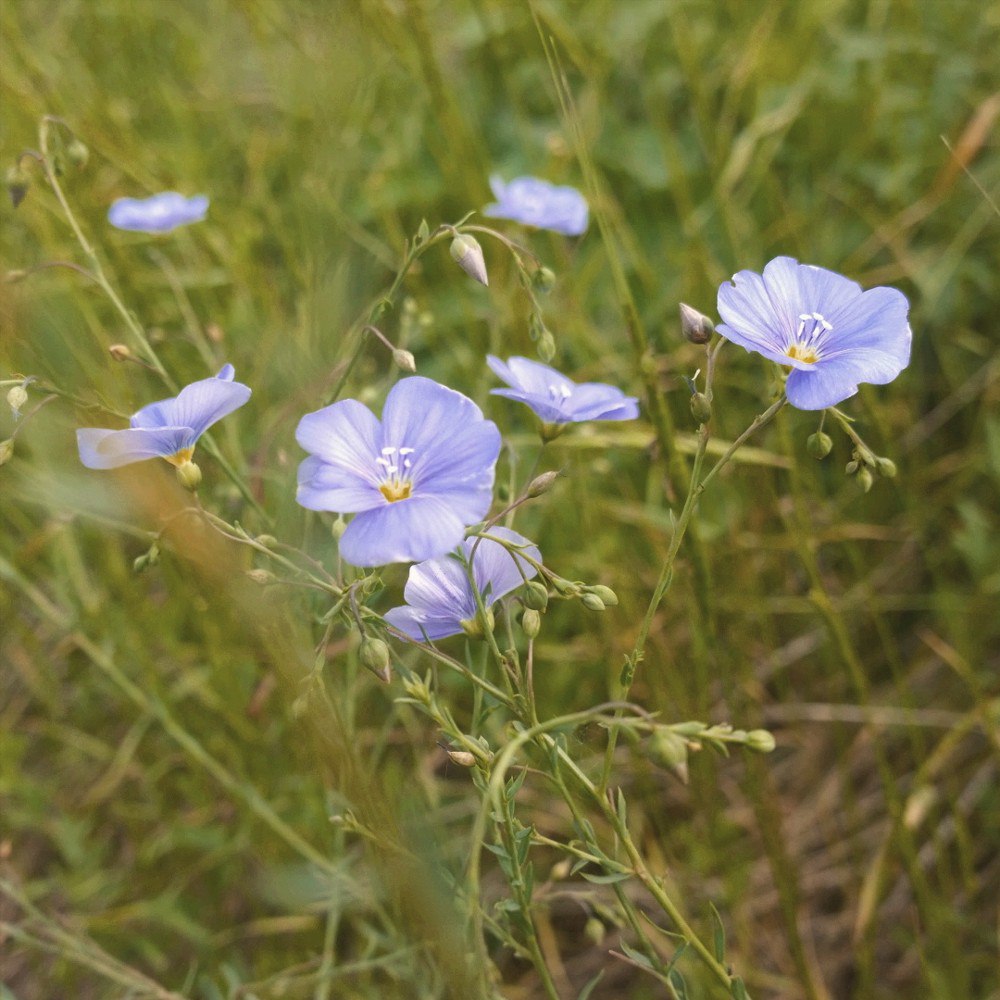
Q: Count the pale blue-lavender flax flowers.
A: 7